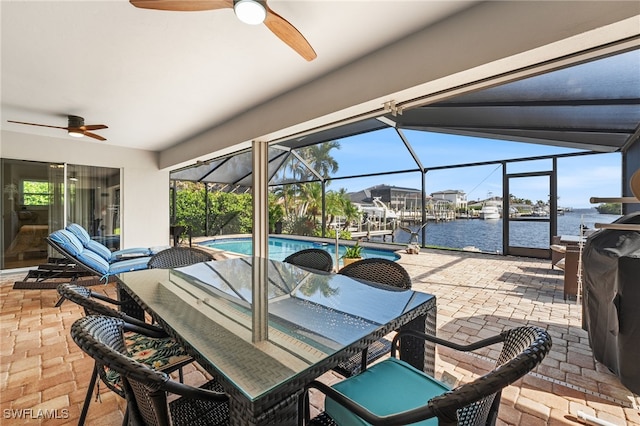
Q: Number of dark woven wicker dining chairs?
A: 6